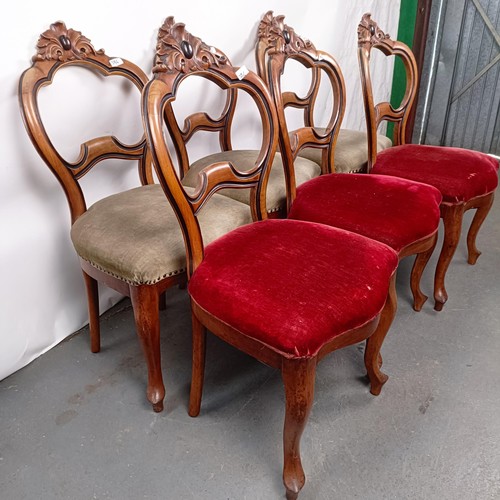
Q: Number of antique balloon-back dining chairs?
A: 6